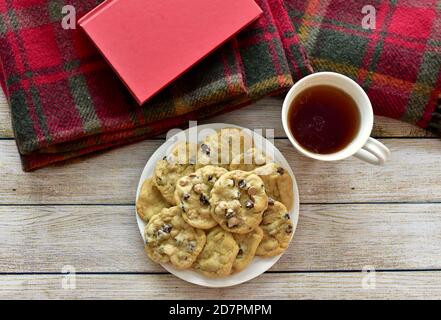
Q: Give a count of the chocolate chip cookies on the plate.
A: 11